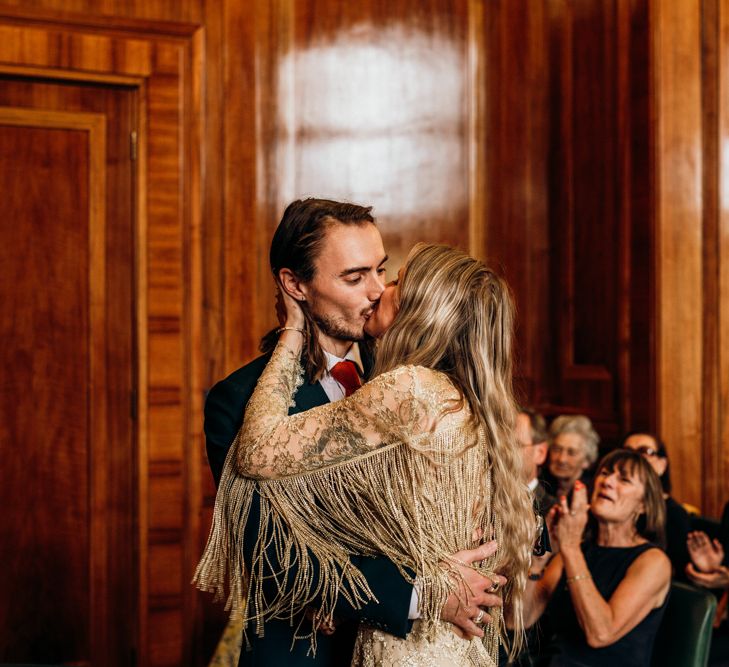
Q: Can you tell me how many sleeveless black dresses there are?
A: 1